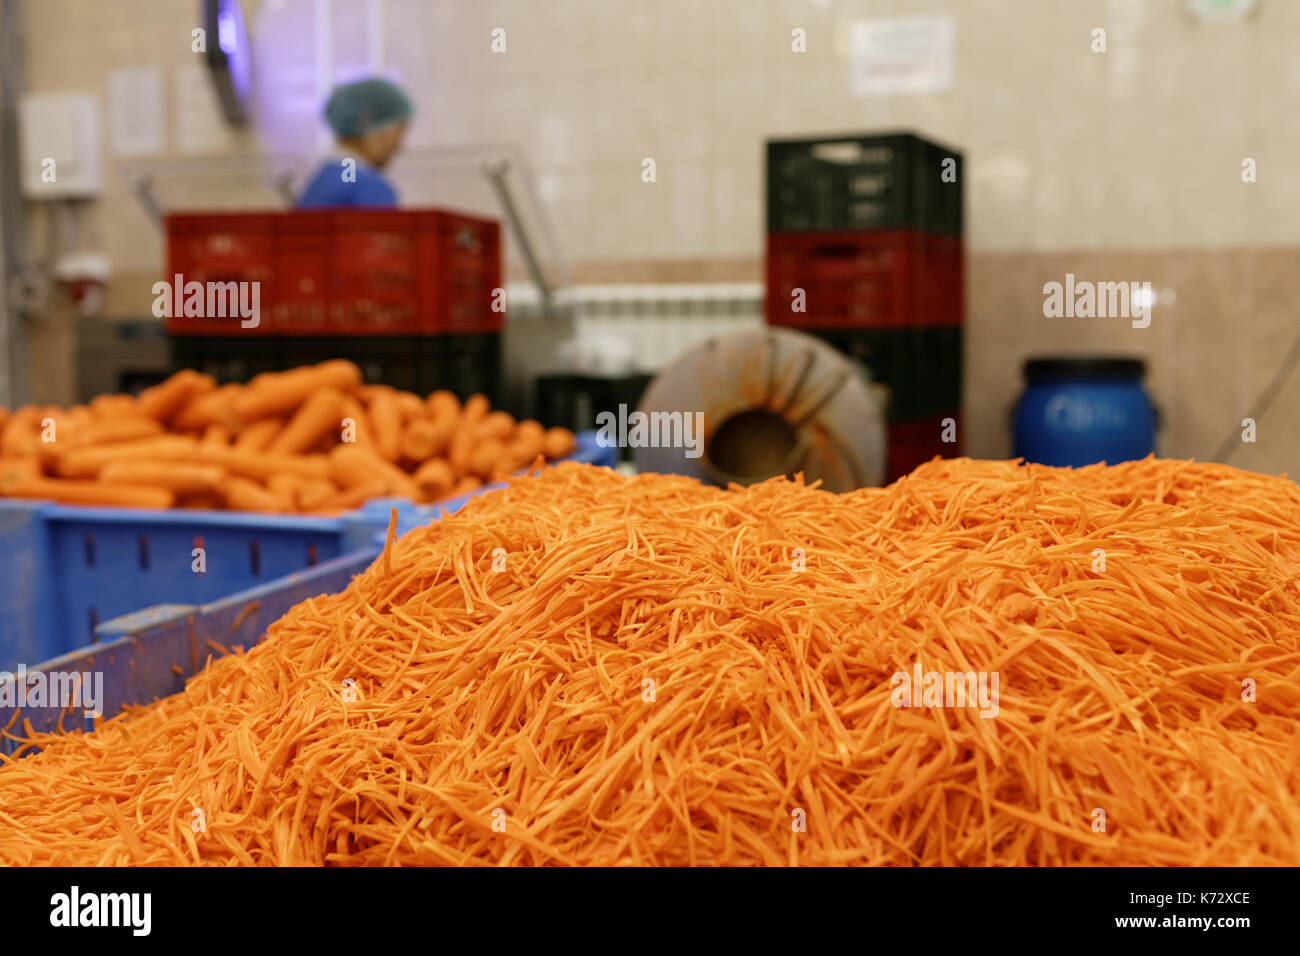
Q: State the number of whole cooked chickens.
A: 0